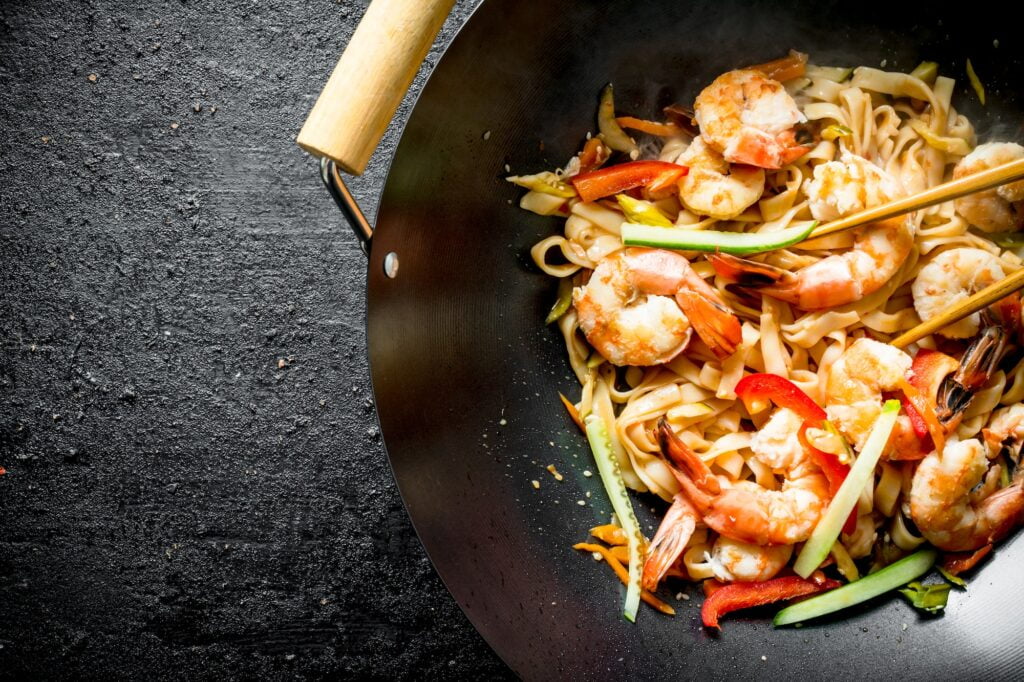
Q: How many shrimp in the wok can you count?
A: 11